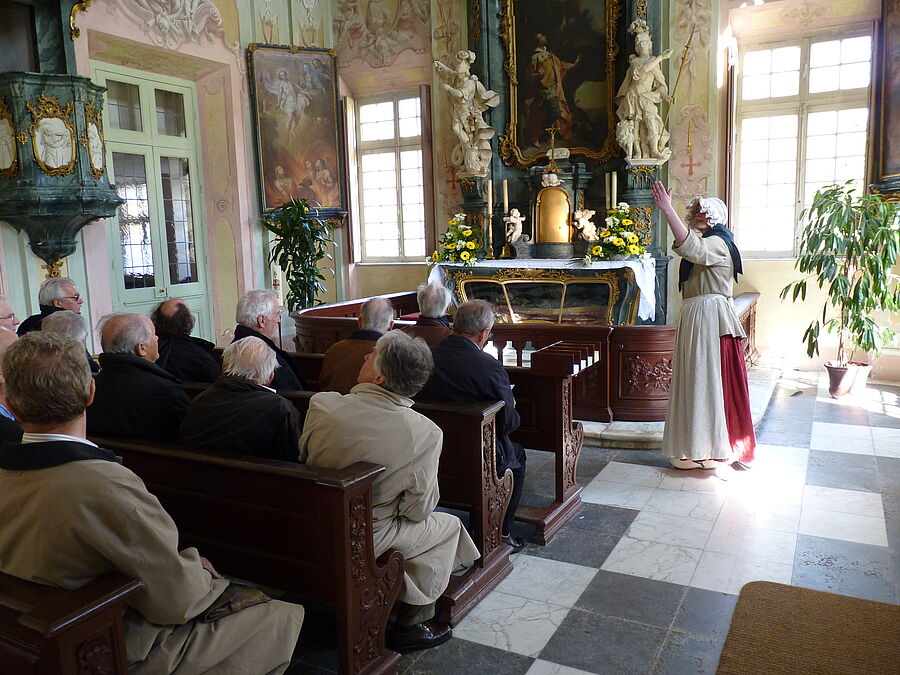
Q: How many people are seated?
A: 13